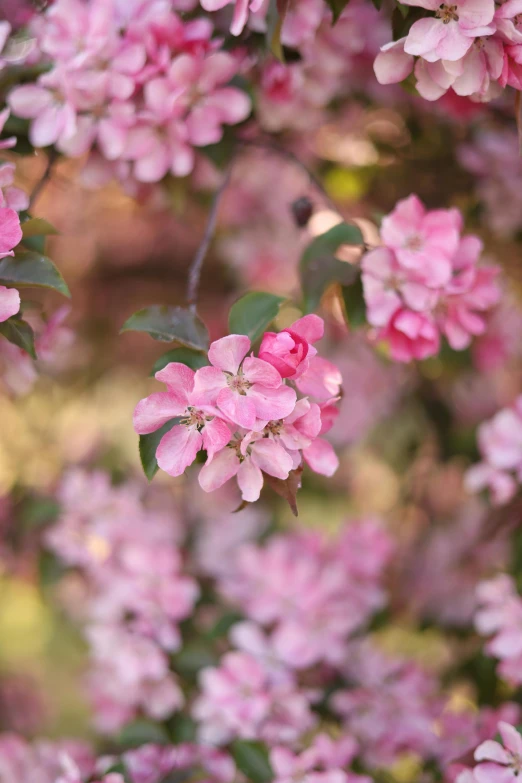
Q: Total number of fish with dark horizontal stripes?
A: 0